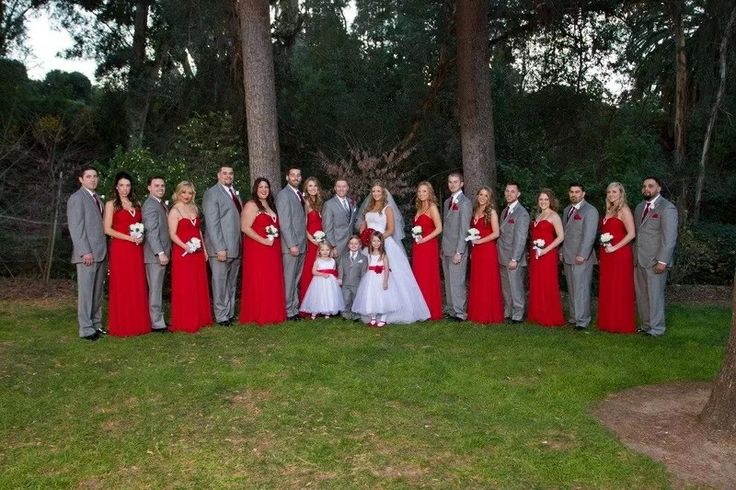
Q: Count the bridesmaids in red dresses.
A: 8